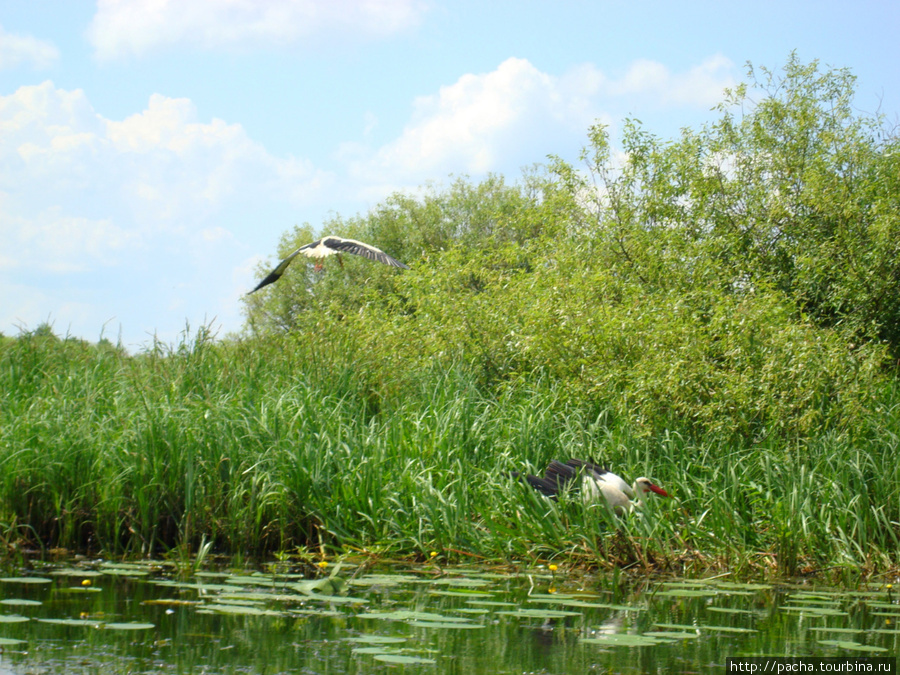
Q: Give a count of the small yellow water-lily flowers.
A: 5